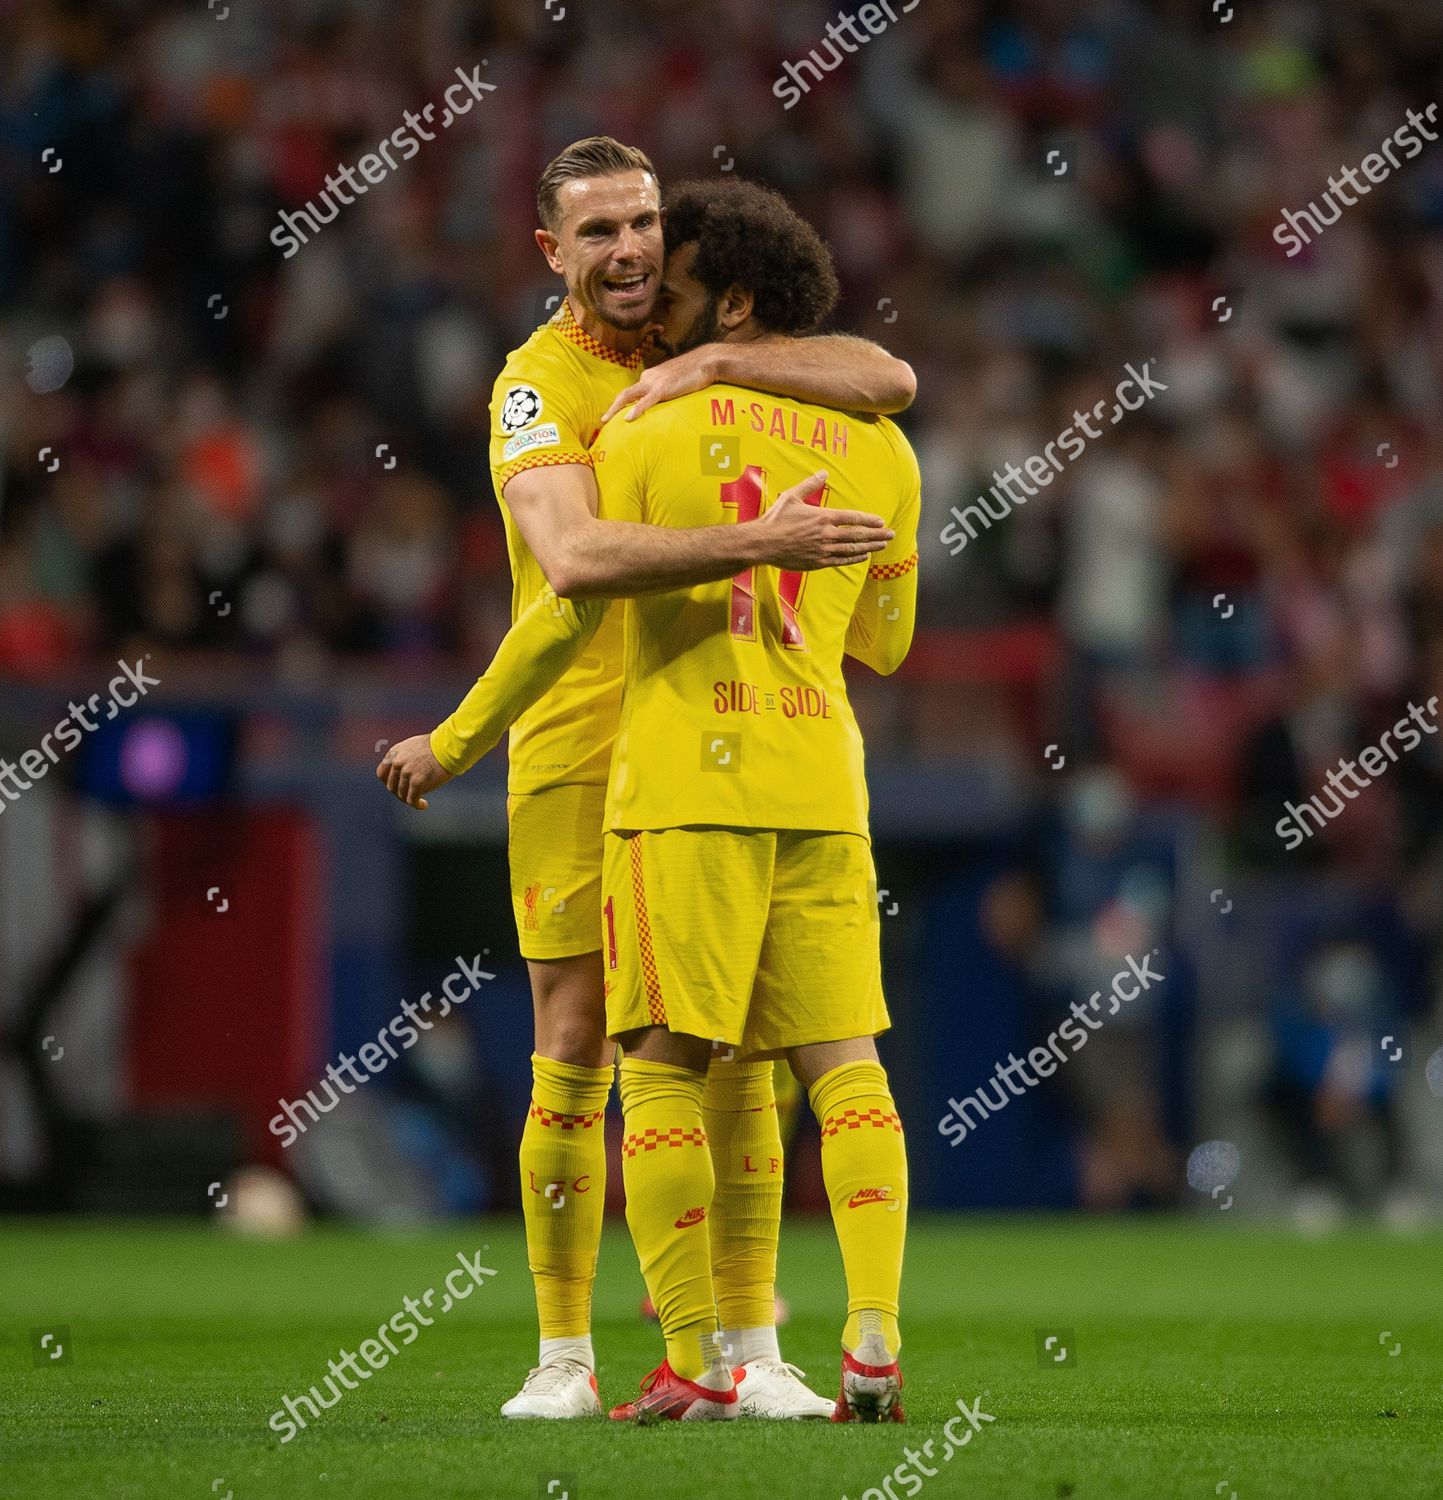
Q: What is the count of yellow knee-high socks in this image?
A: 4